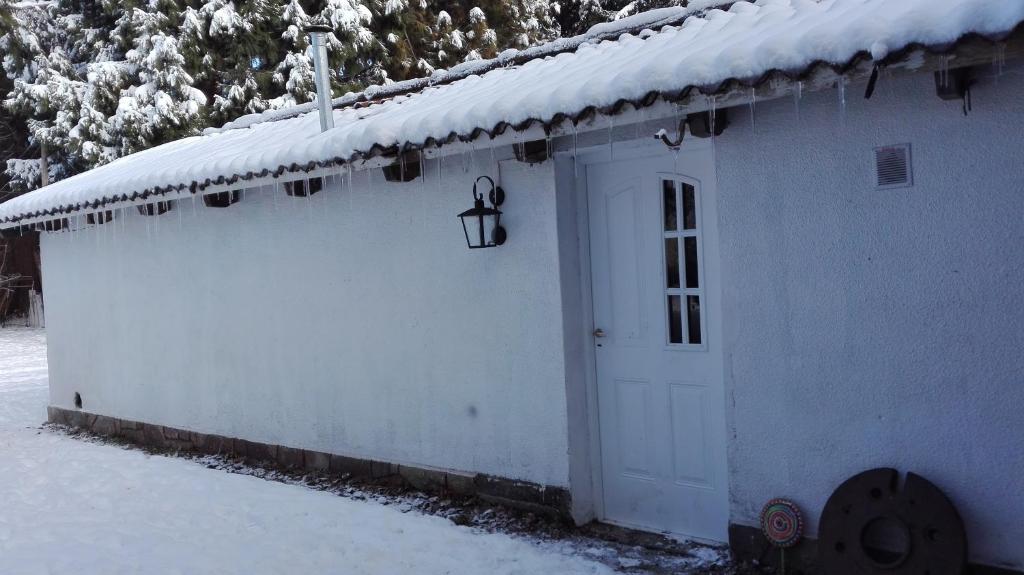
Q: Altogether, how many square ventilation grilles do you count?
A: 1